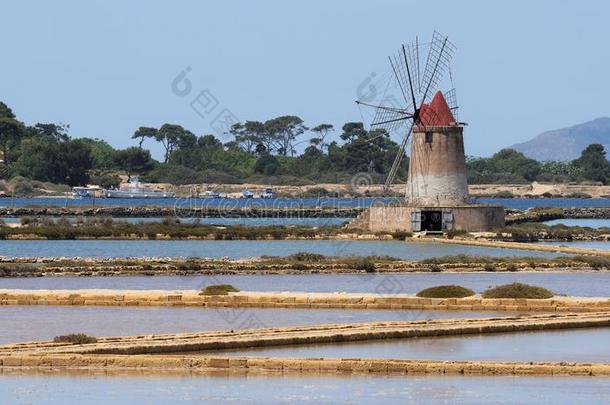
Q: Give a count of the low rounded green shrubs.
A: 4